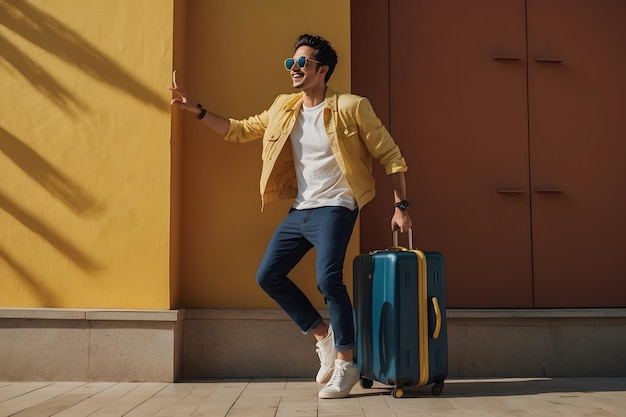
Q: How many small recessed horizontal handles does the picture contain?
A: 4